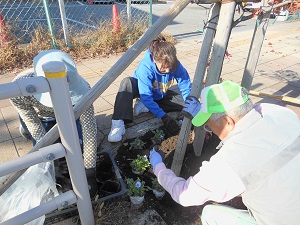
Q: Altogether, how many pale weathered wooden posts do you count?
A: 4